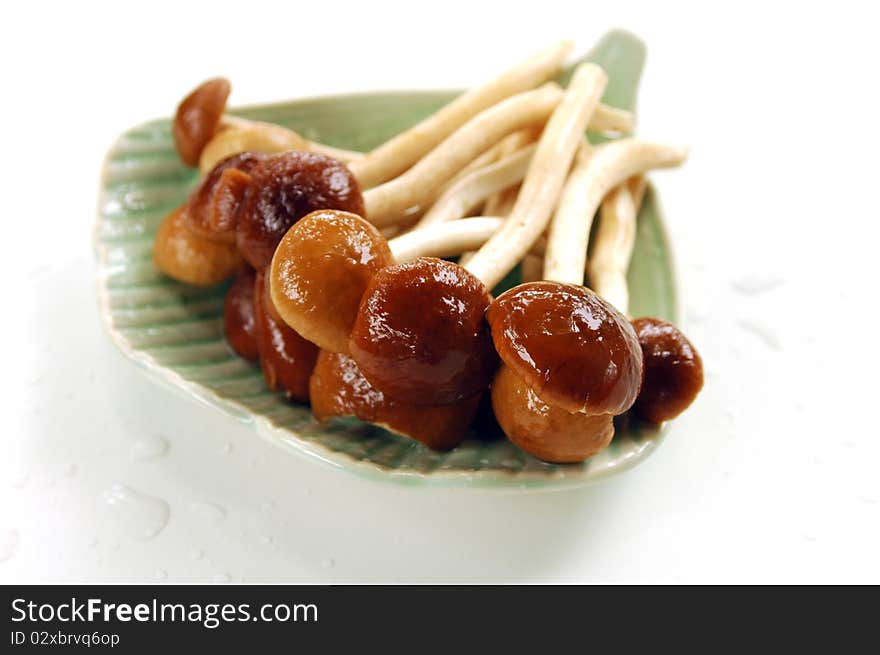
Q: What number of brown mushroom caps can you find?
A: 13